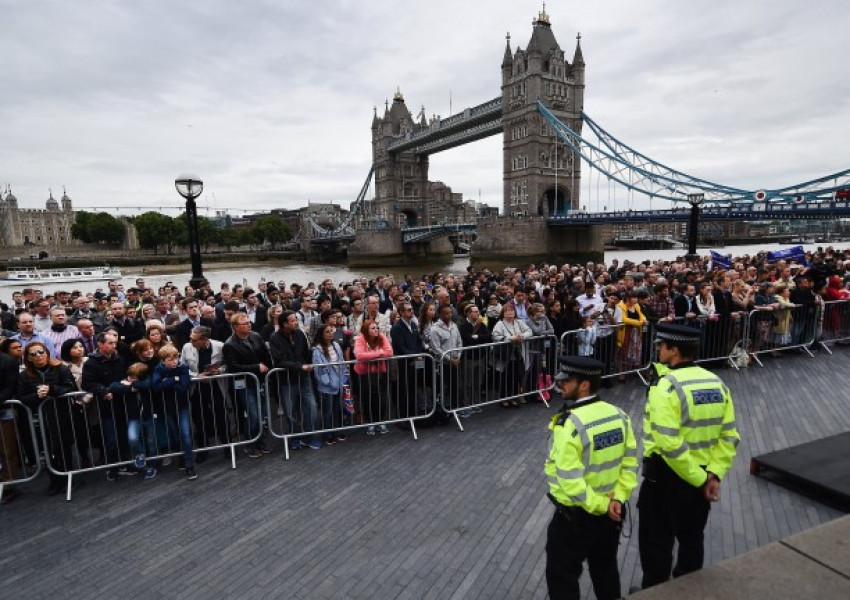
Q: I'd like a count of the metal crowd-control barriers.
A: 8